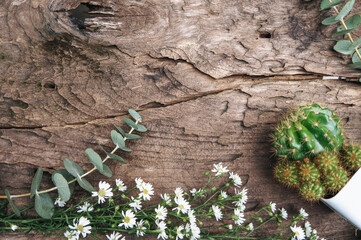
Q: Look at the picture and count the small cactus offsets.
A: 6